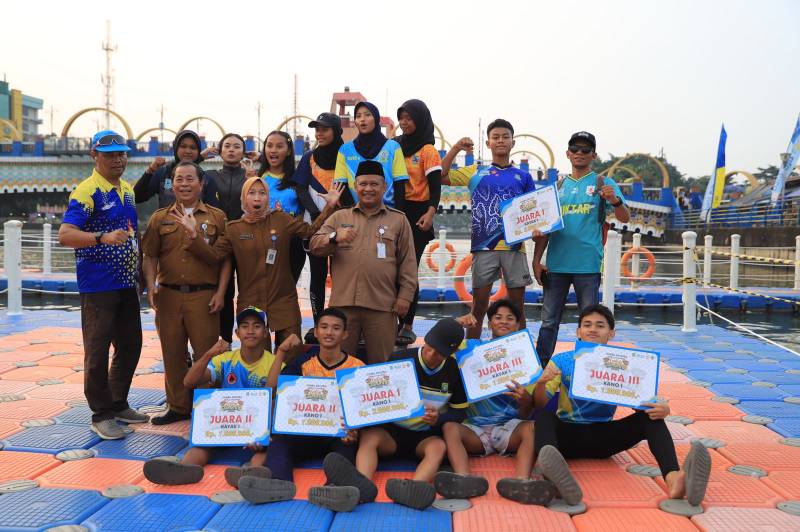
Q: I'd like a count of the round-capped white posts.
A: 10